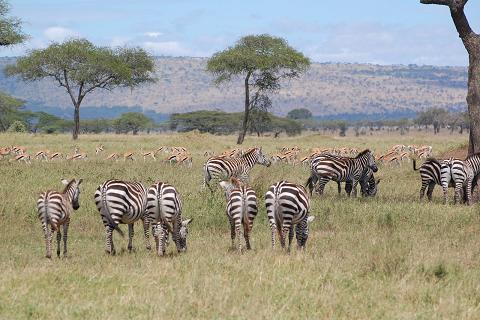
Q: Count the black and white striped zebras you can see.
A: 10